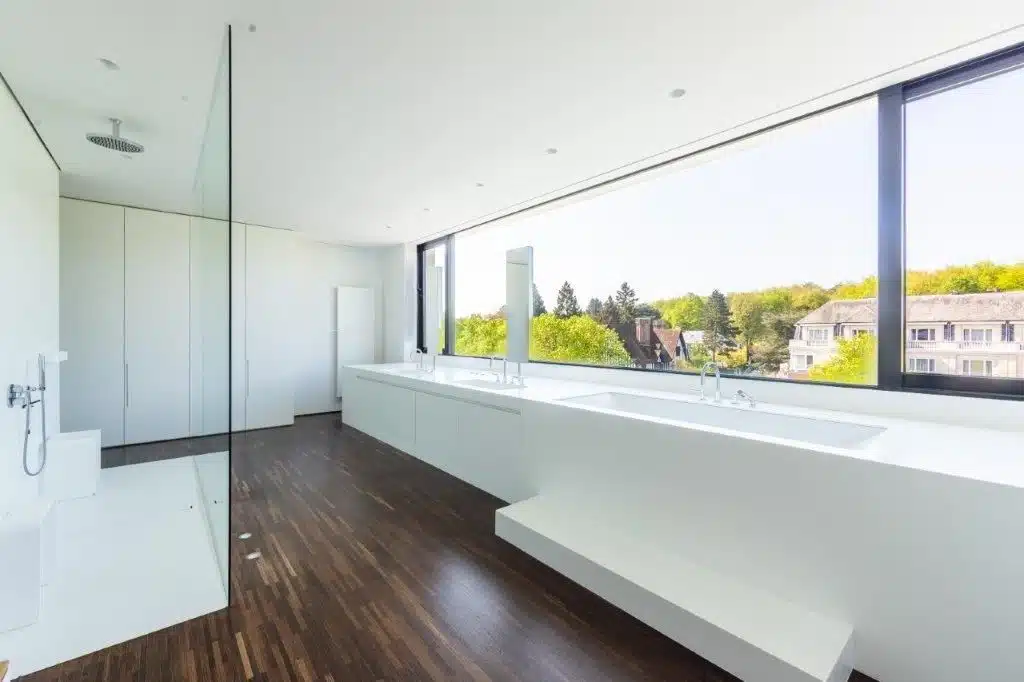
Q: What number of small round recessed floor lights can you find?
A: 2